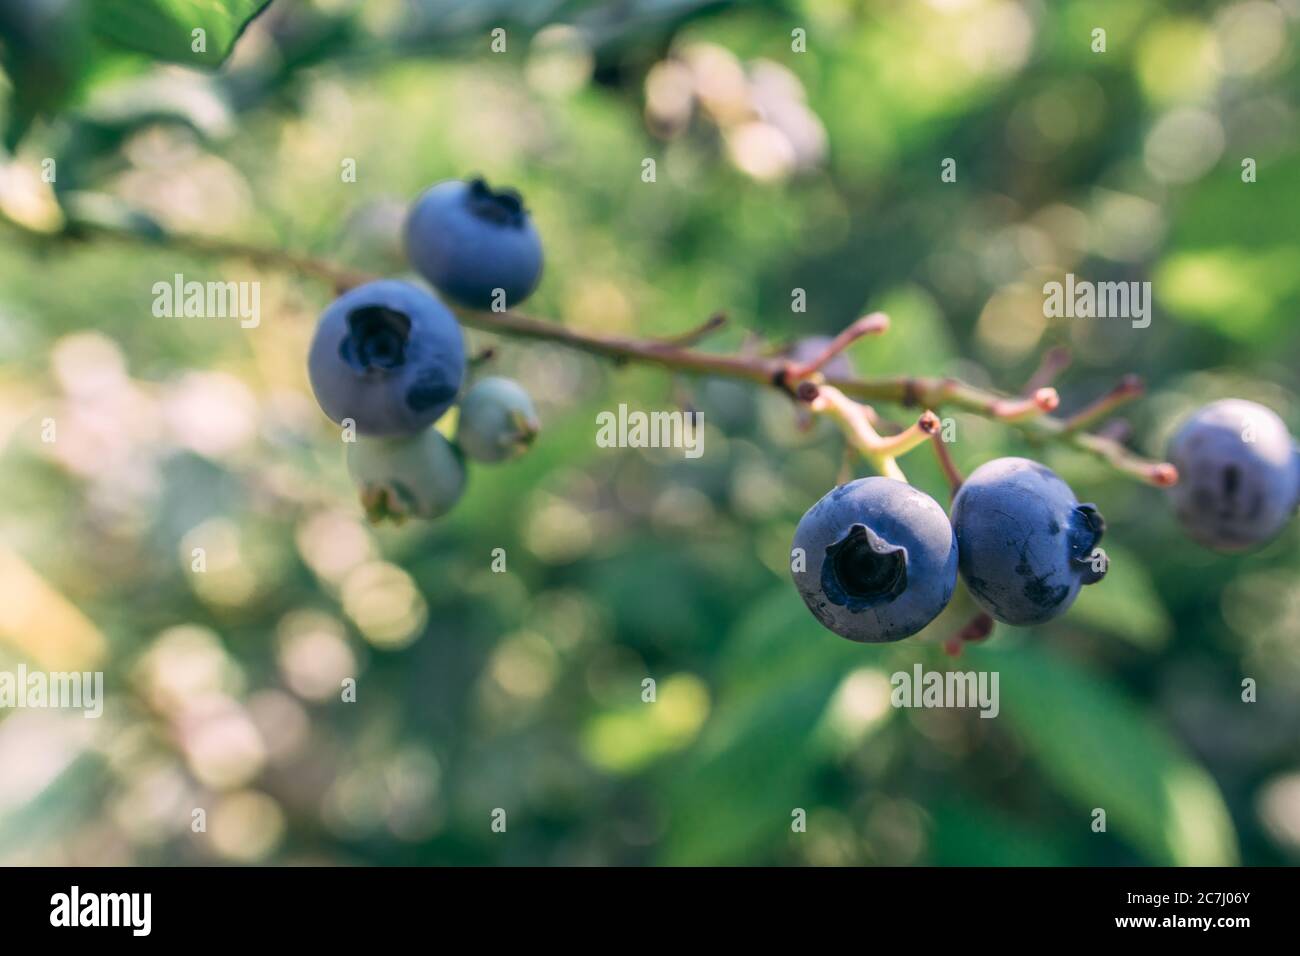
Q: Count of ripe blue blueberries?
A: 5